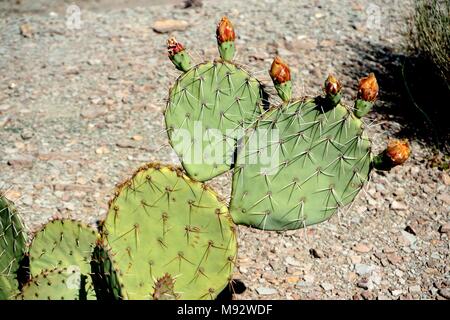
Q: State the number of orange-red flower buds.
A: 6